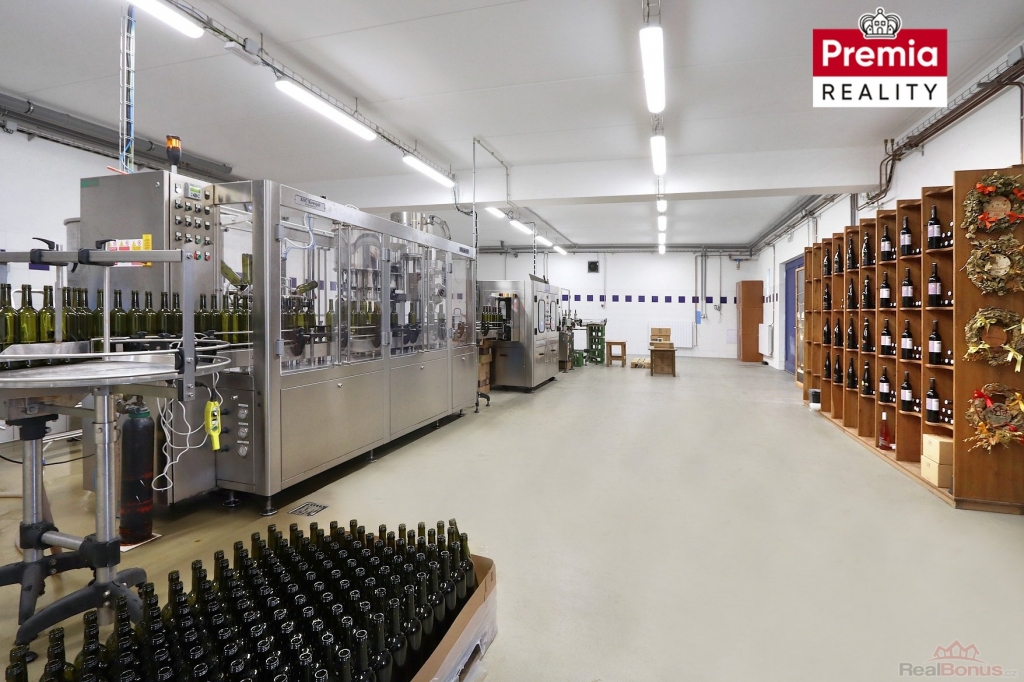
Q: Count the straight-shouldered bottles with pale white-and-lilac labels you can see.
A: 12